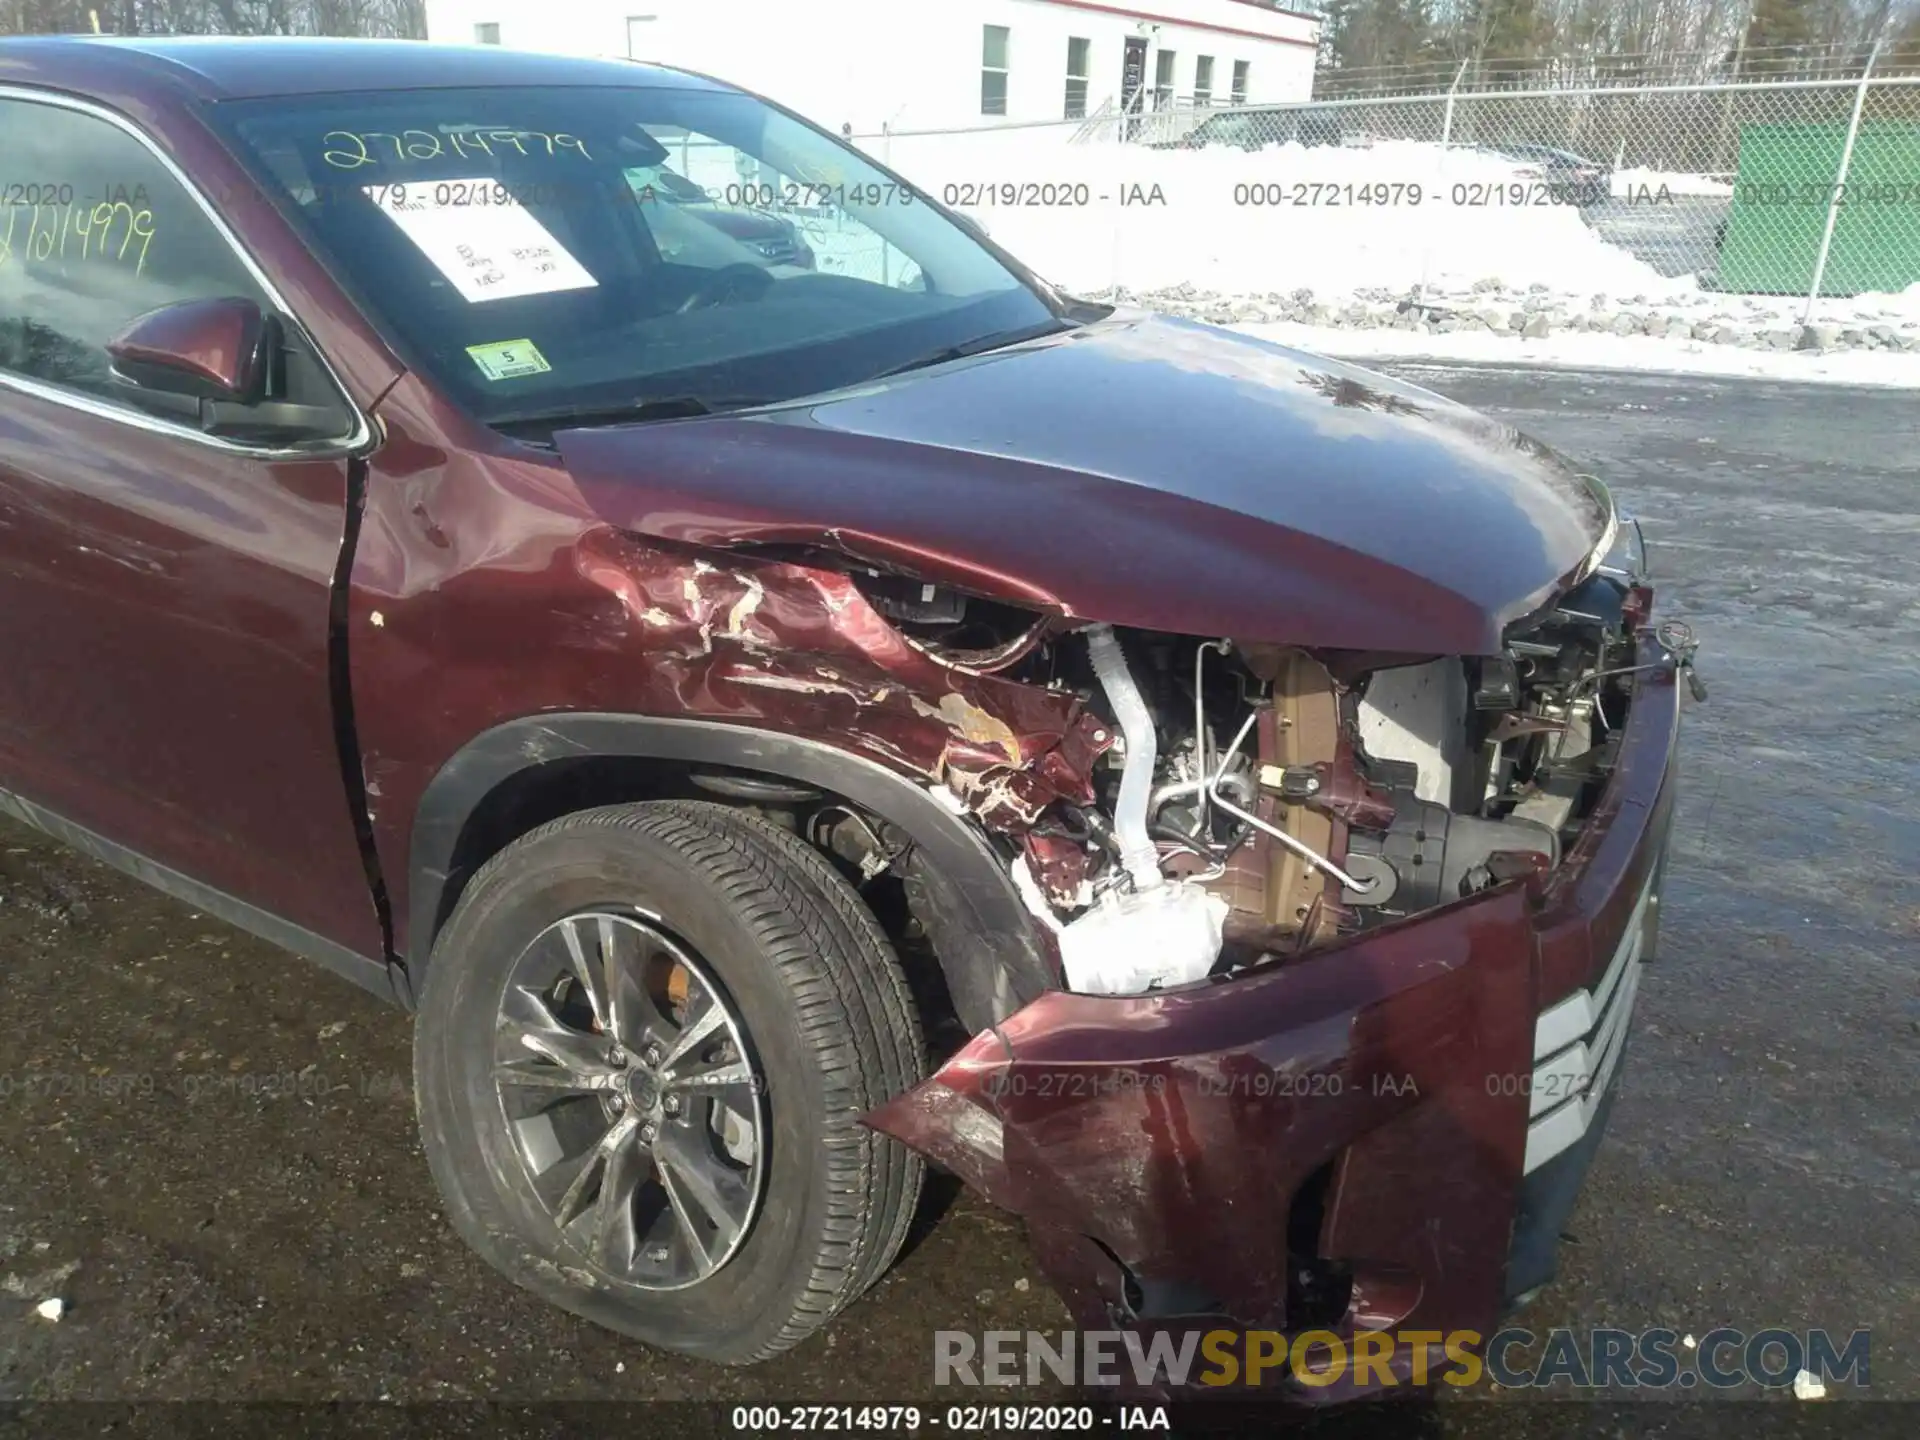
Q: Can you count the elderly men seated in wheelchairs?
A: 0